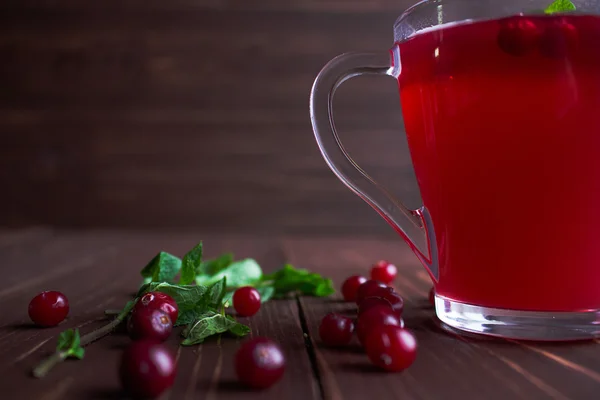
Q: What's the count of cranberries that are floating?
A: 2